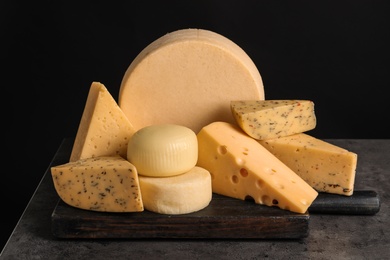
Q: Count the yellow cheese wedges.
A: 5